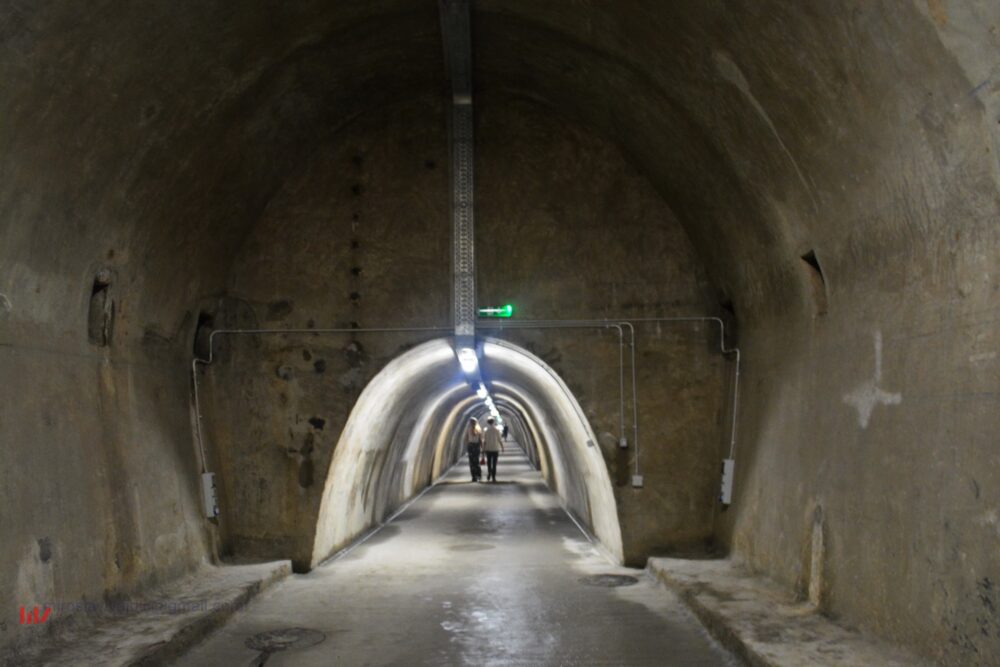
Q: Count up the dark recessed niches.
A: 4